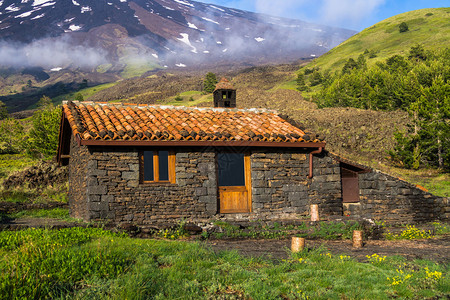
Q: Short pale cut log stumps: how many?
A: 3